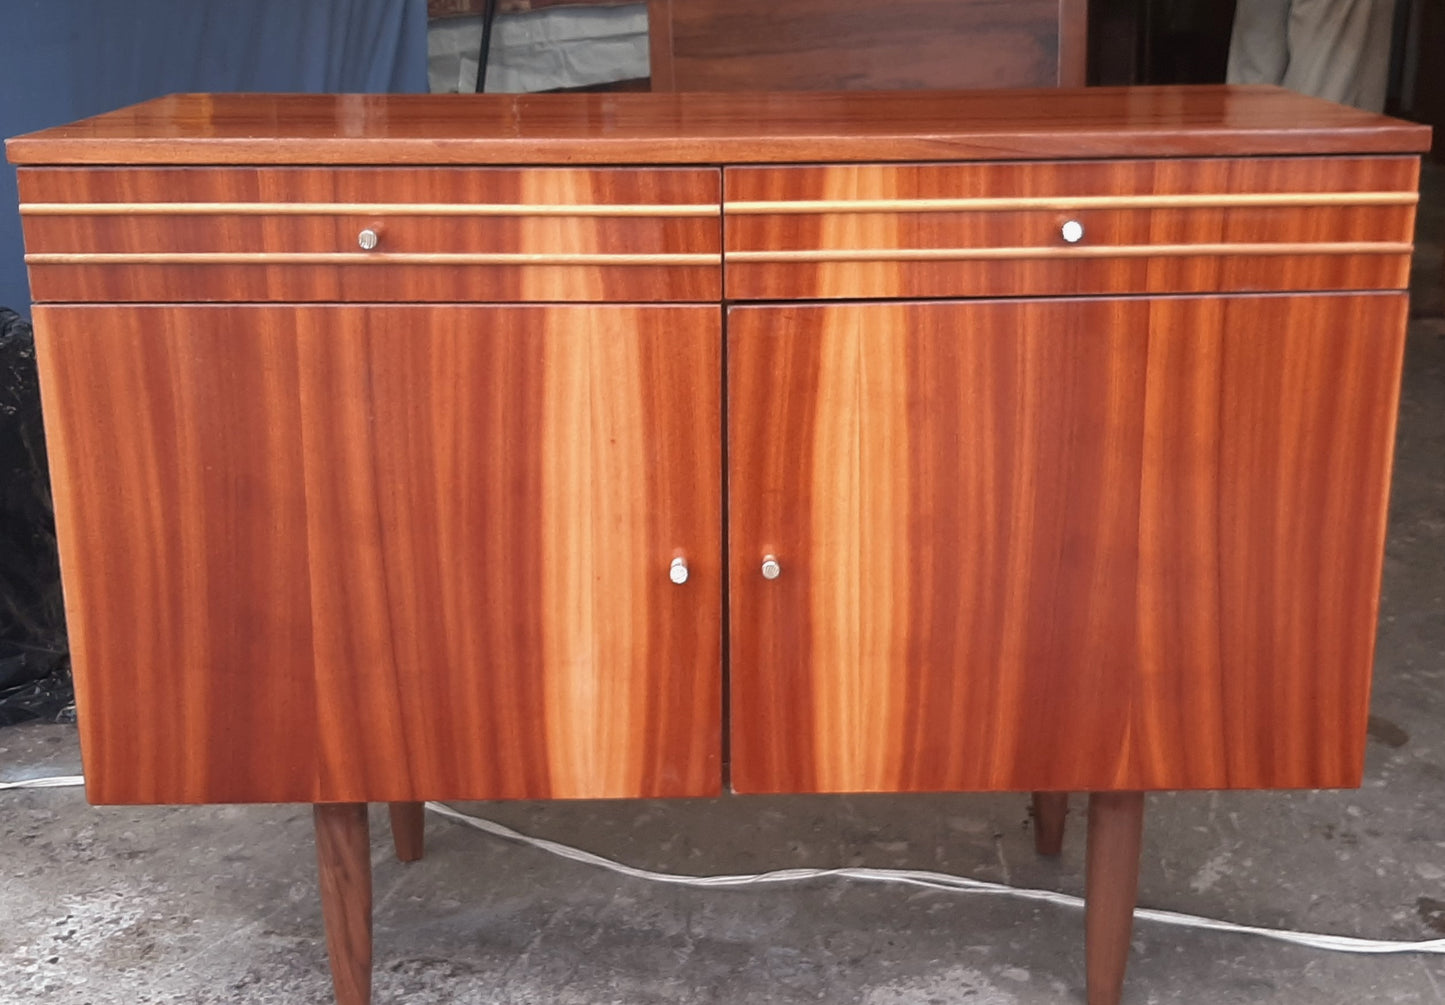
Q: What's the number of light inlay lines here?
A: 4